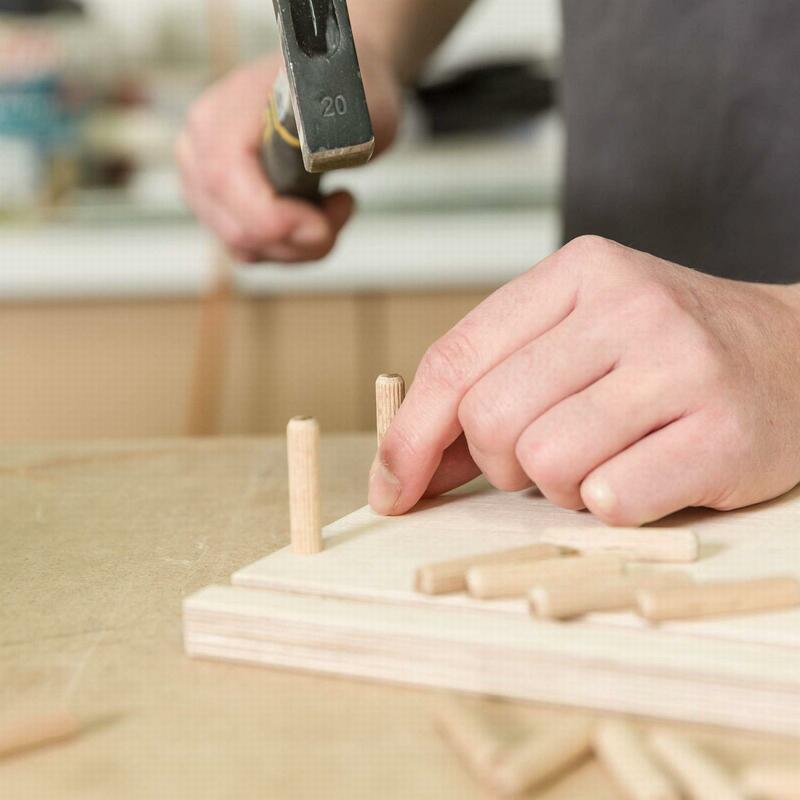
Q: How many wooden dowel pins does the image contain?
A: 13